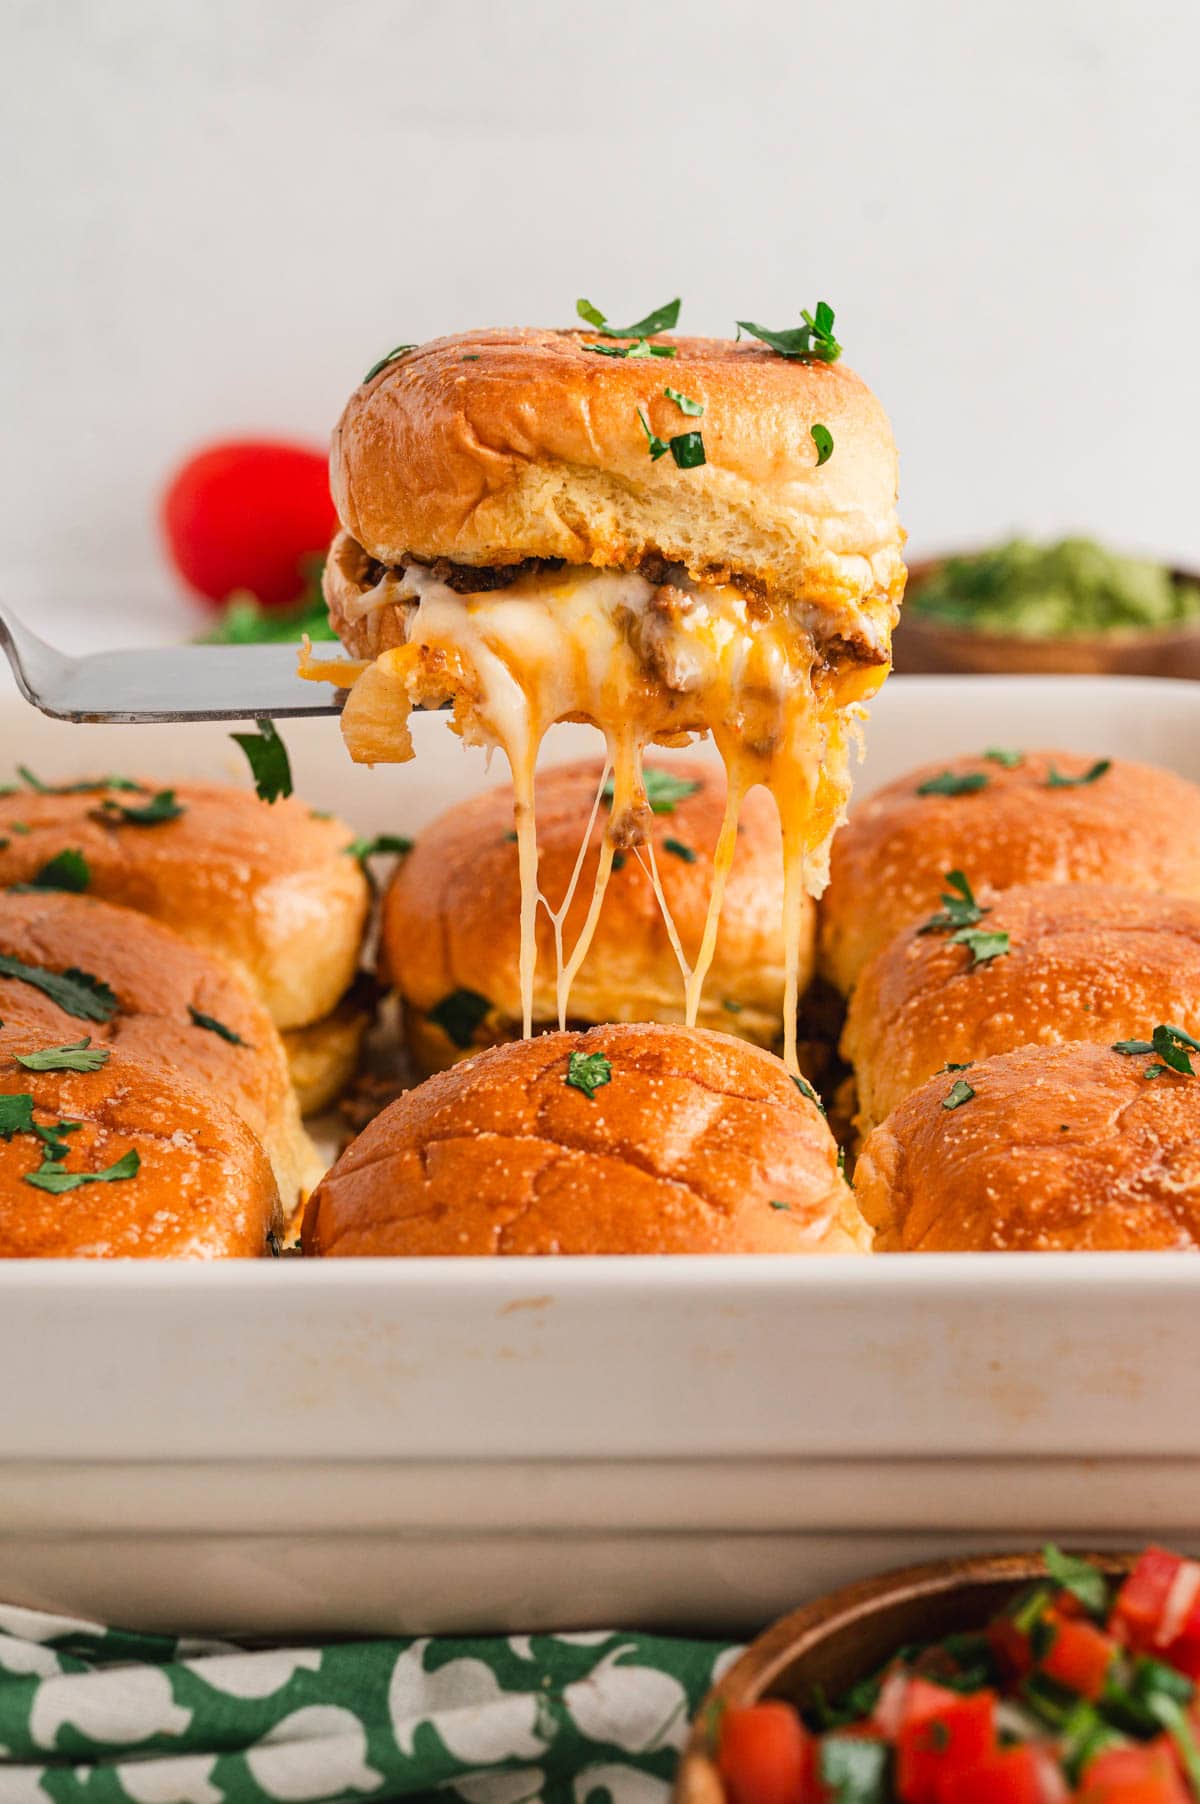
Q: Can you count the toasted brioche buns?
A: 9